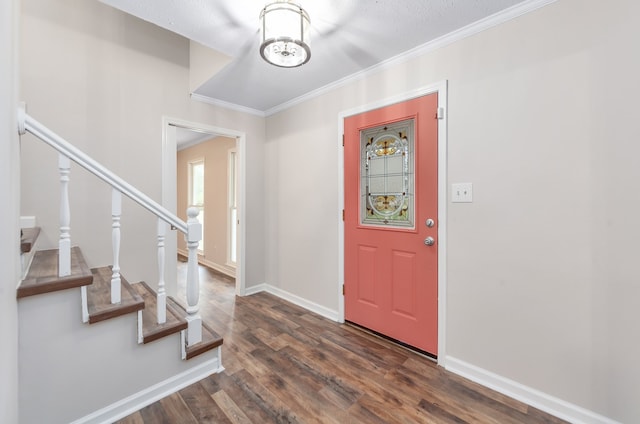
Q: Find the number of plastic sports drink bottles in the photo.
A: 0